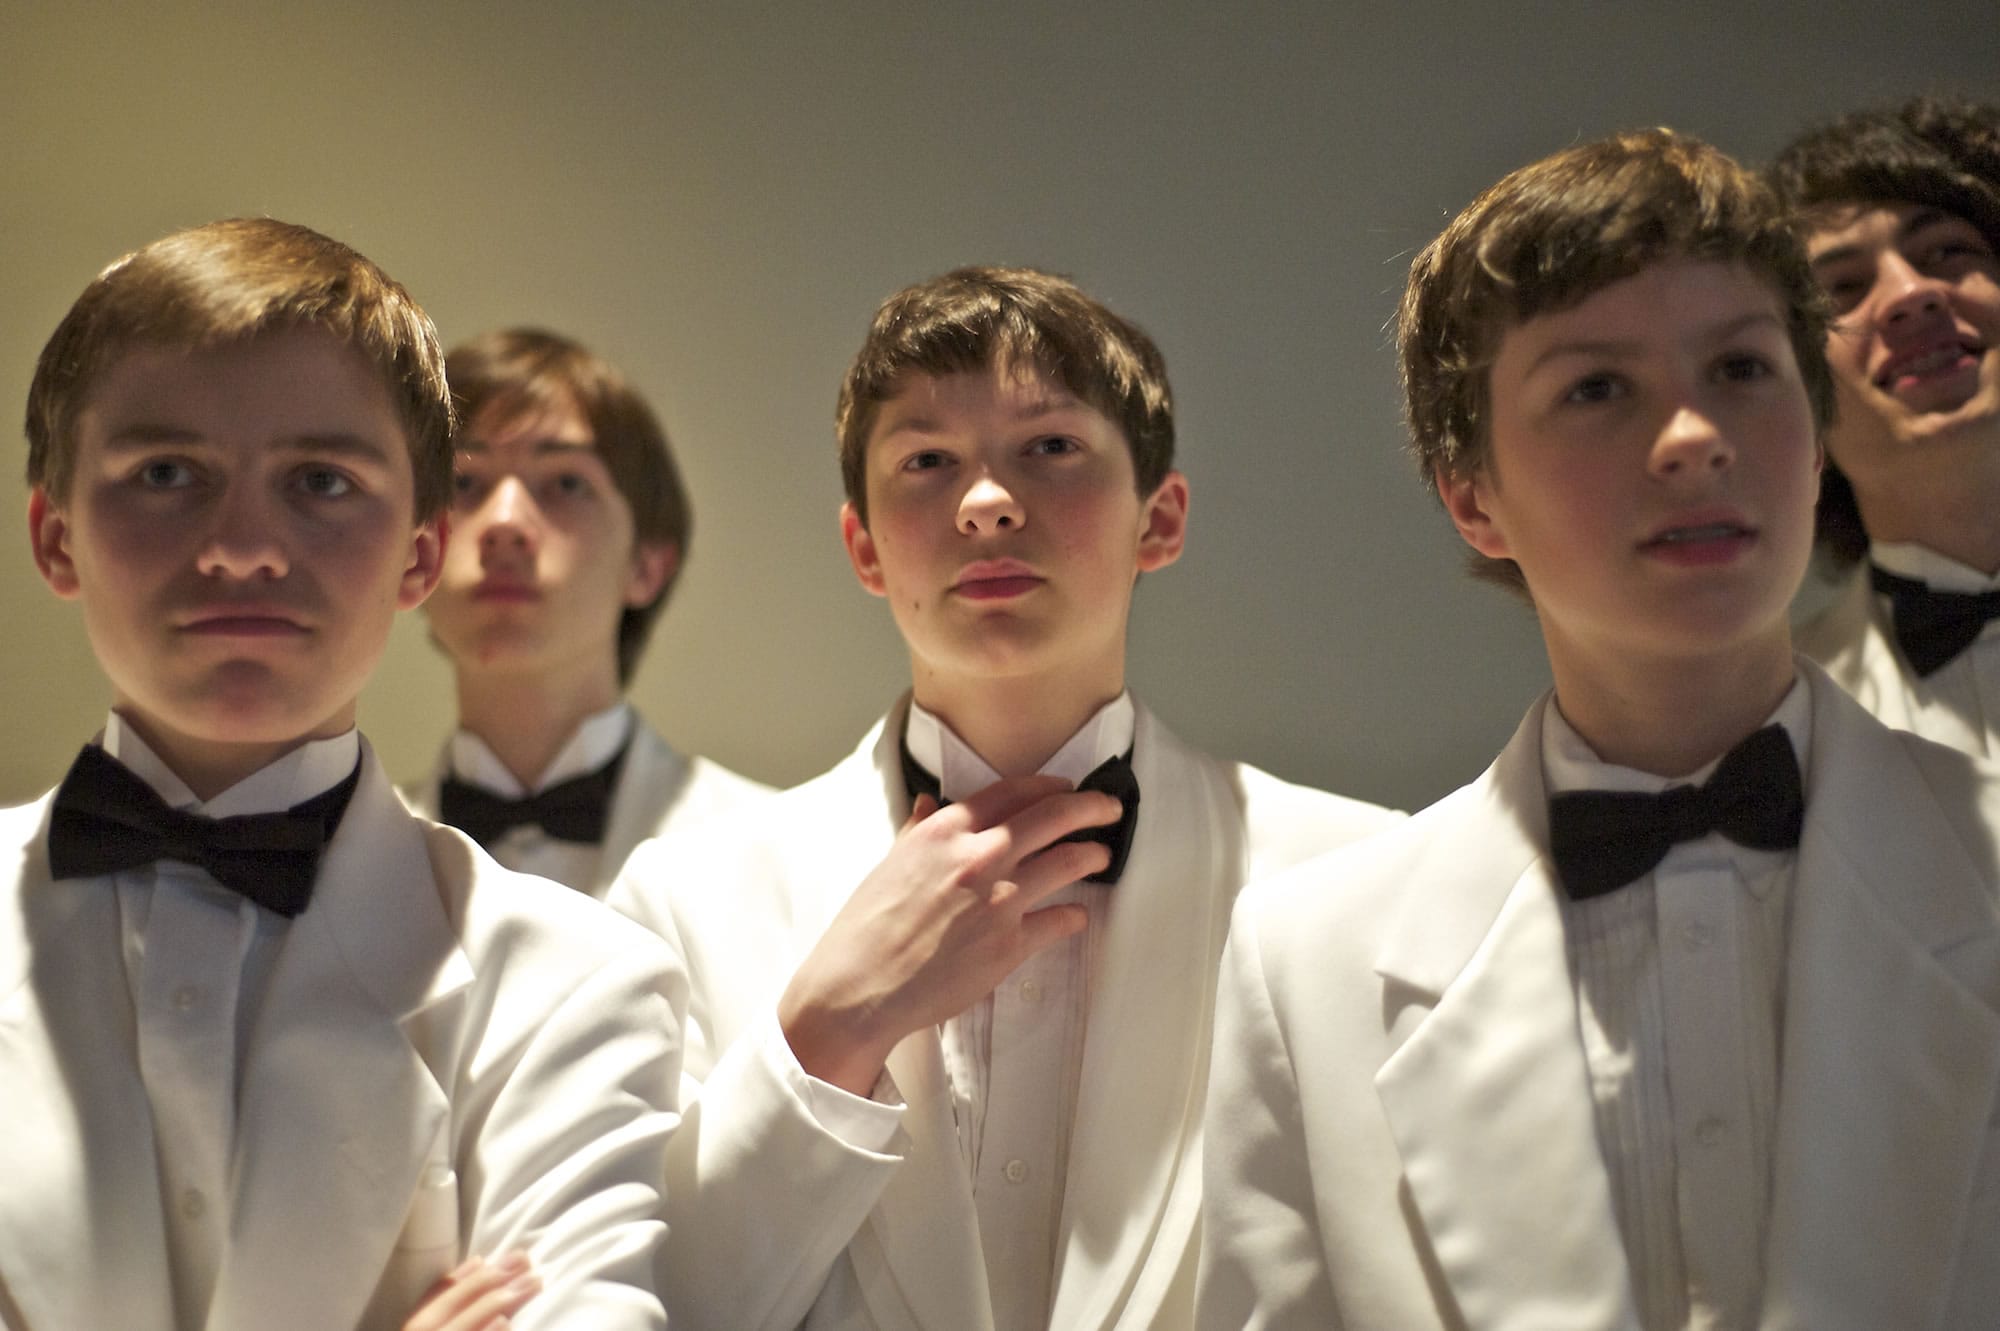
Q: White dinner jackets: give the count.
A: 5